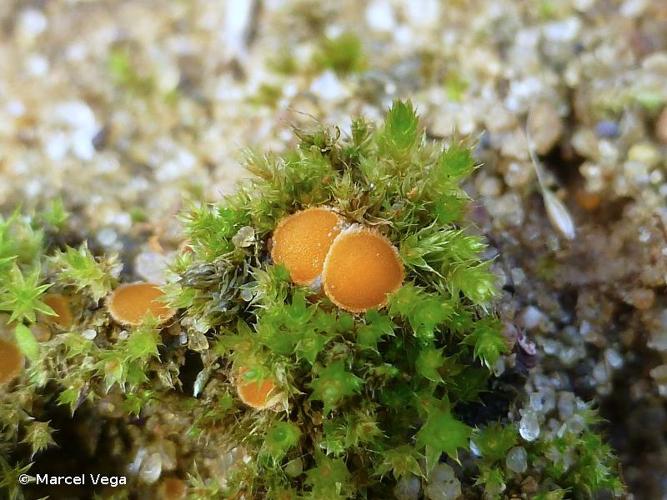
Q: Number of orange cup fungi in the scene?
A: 6